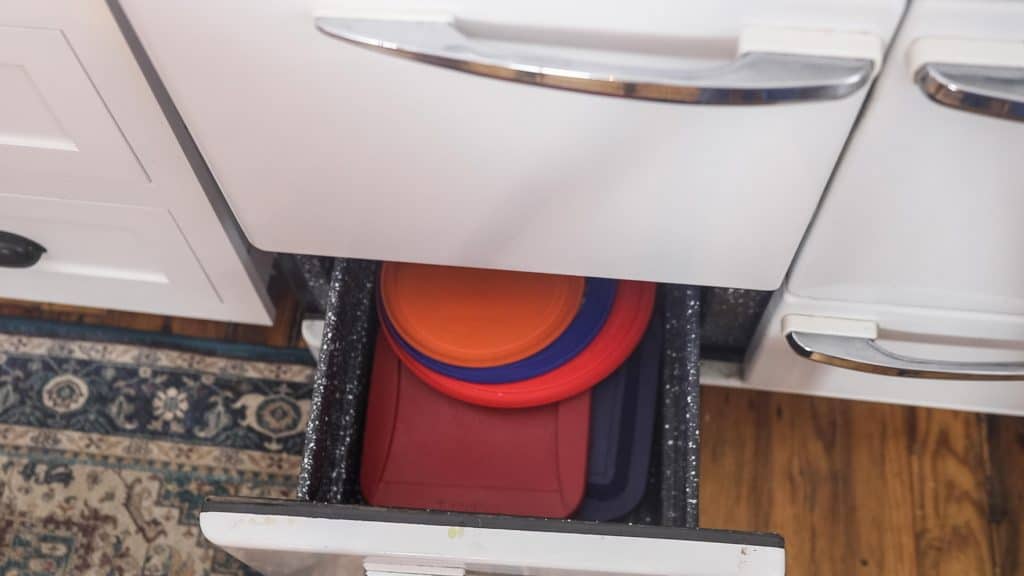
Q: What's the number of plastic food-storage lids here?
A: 5